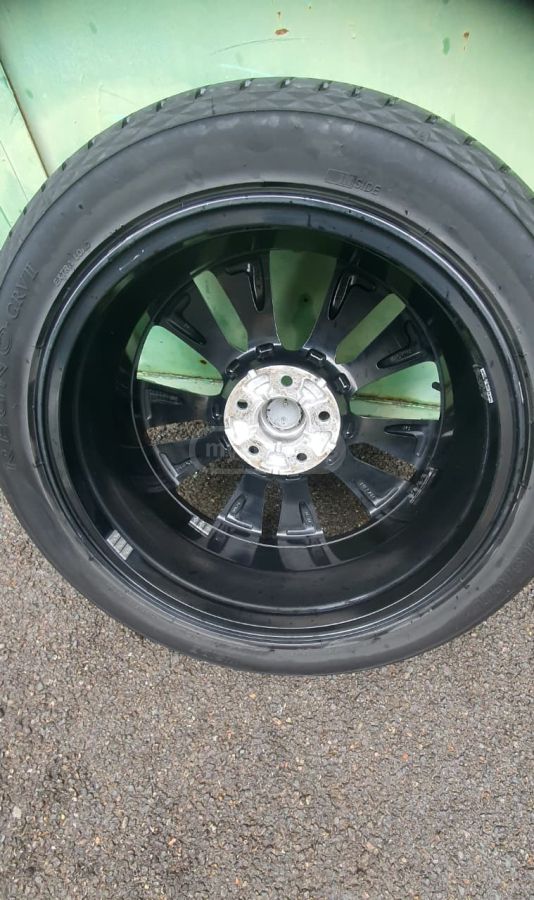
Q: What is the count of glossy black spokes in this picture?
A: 10